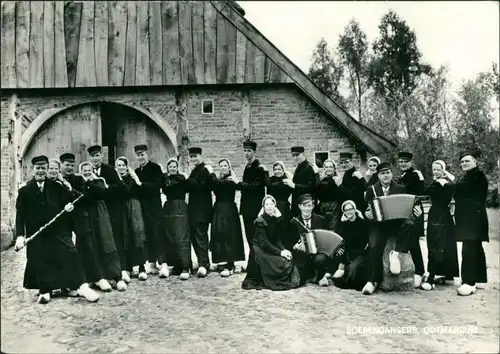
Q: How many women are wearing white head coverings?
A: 11